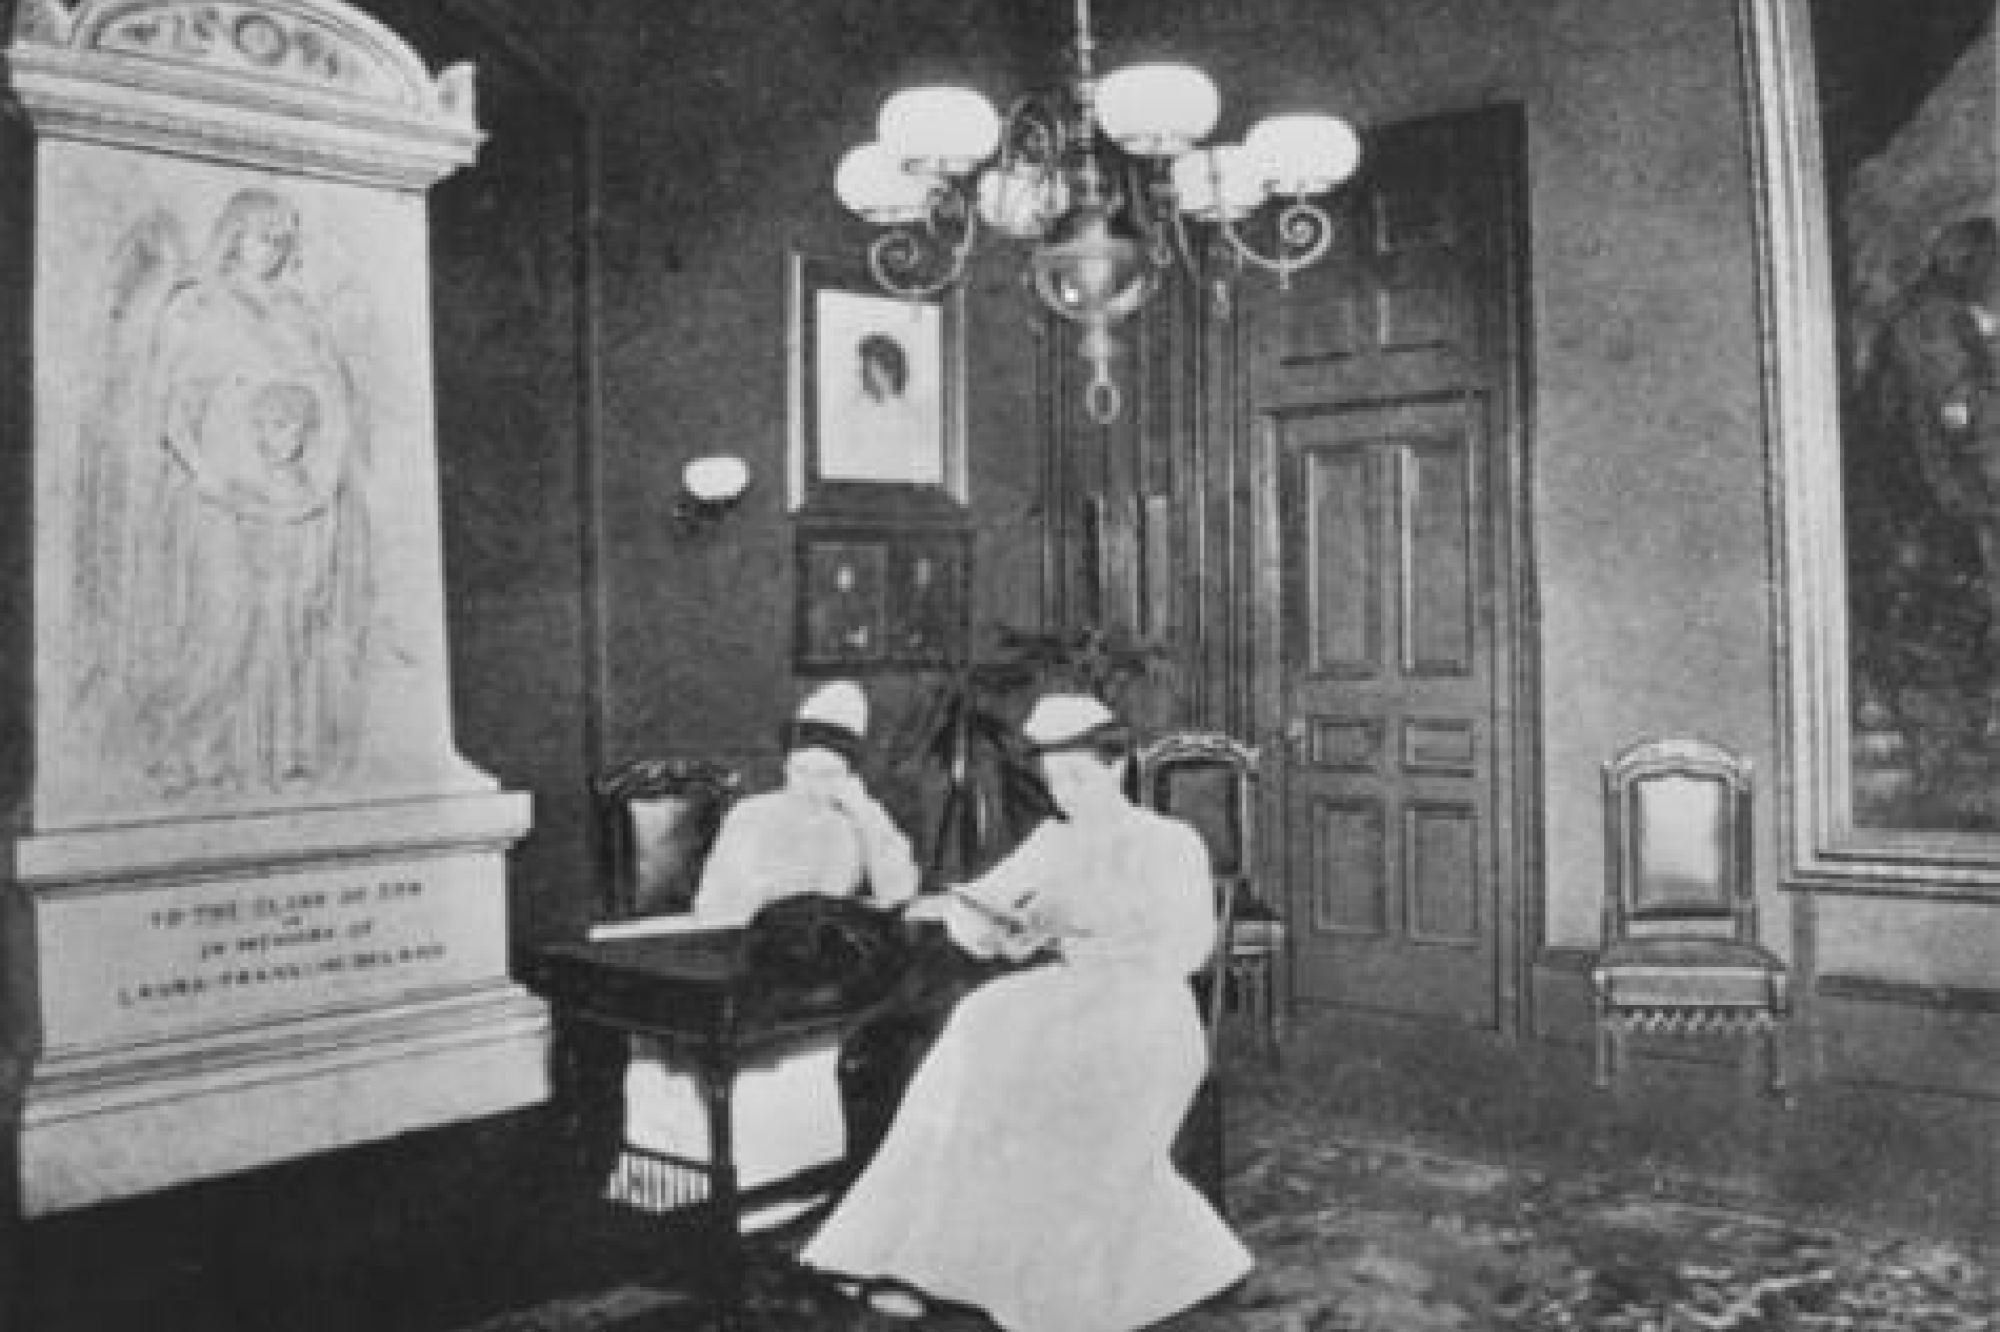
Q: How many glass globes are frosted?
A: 7